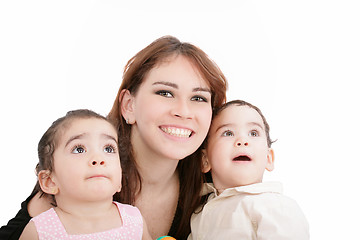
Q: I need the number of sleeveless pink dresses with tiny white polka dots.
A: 1